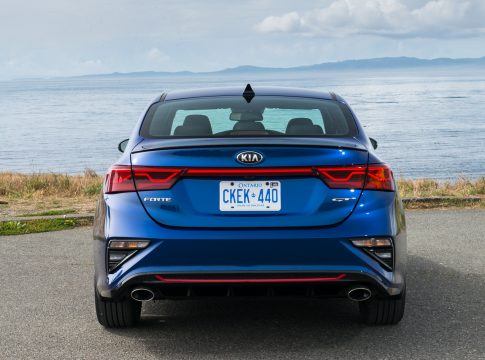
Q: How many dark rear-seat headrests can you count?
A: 3